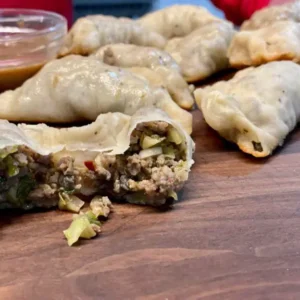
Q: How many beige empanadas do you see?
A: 9